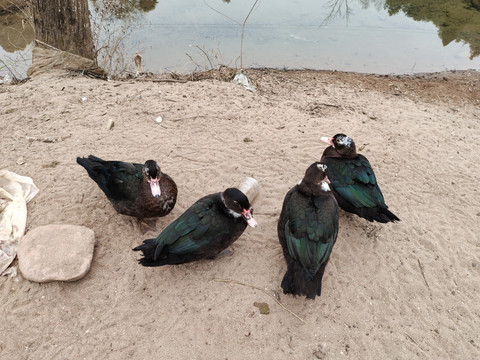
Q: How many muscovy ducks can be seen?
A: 4